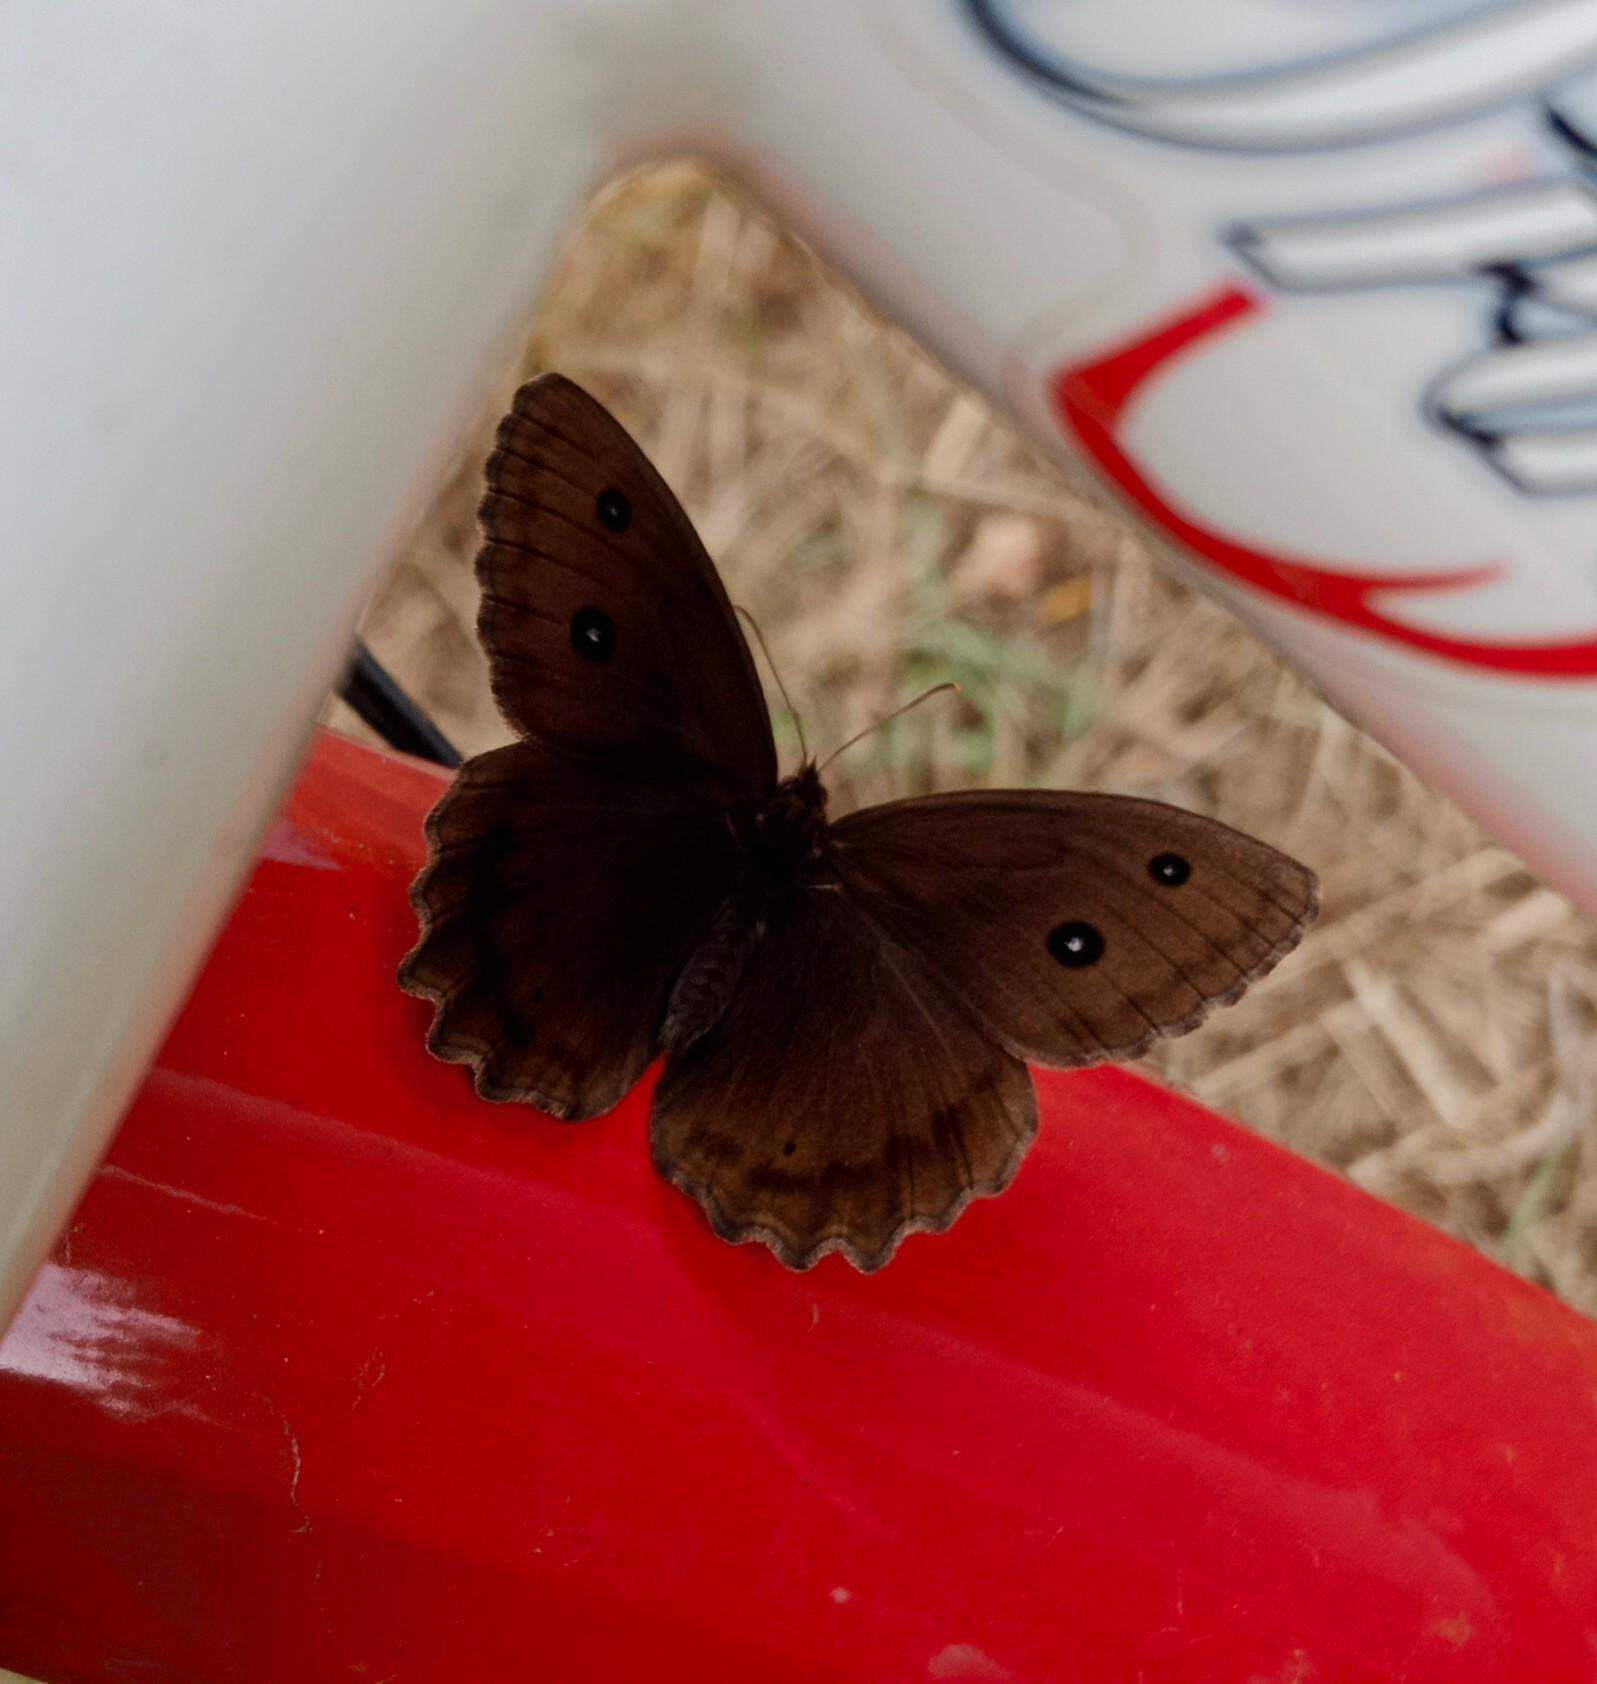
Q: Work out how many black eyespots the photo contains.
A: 4